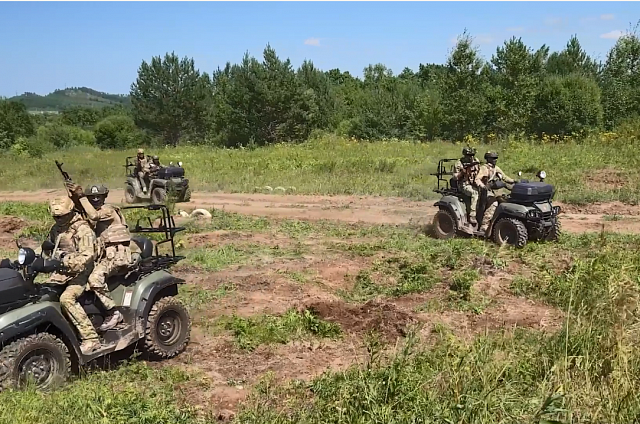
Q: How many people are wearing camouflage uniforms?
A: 6